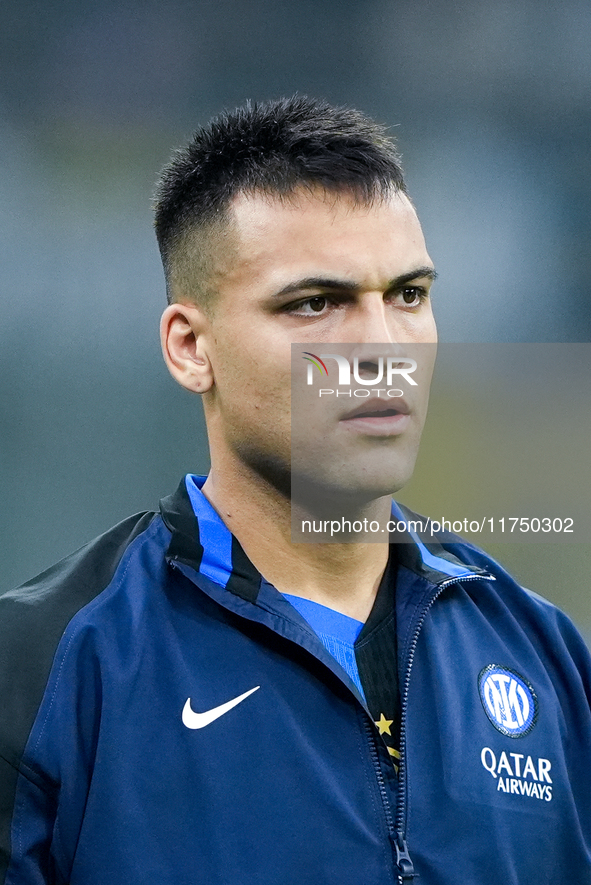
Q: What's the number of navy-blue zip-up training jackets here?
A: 1